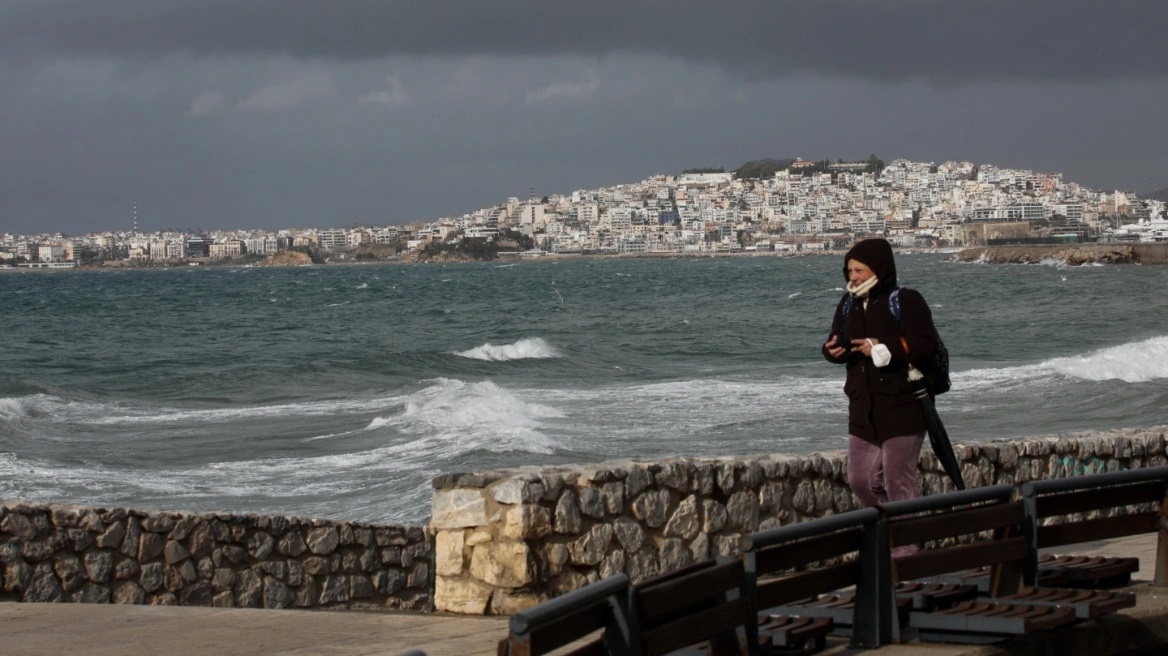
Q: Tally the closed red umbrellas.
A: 0